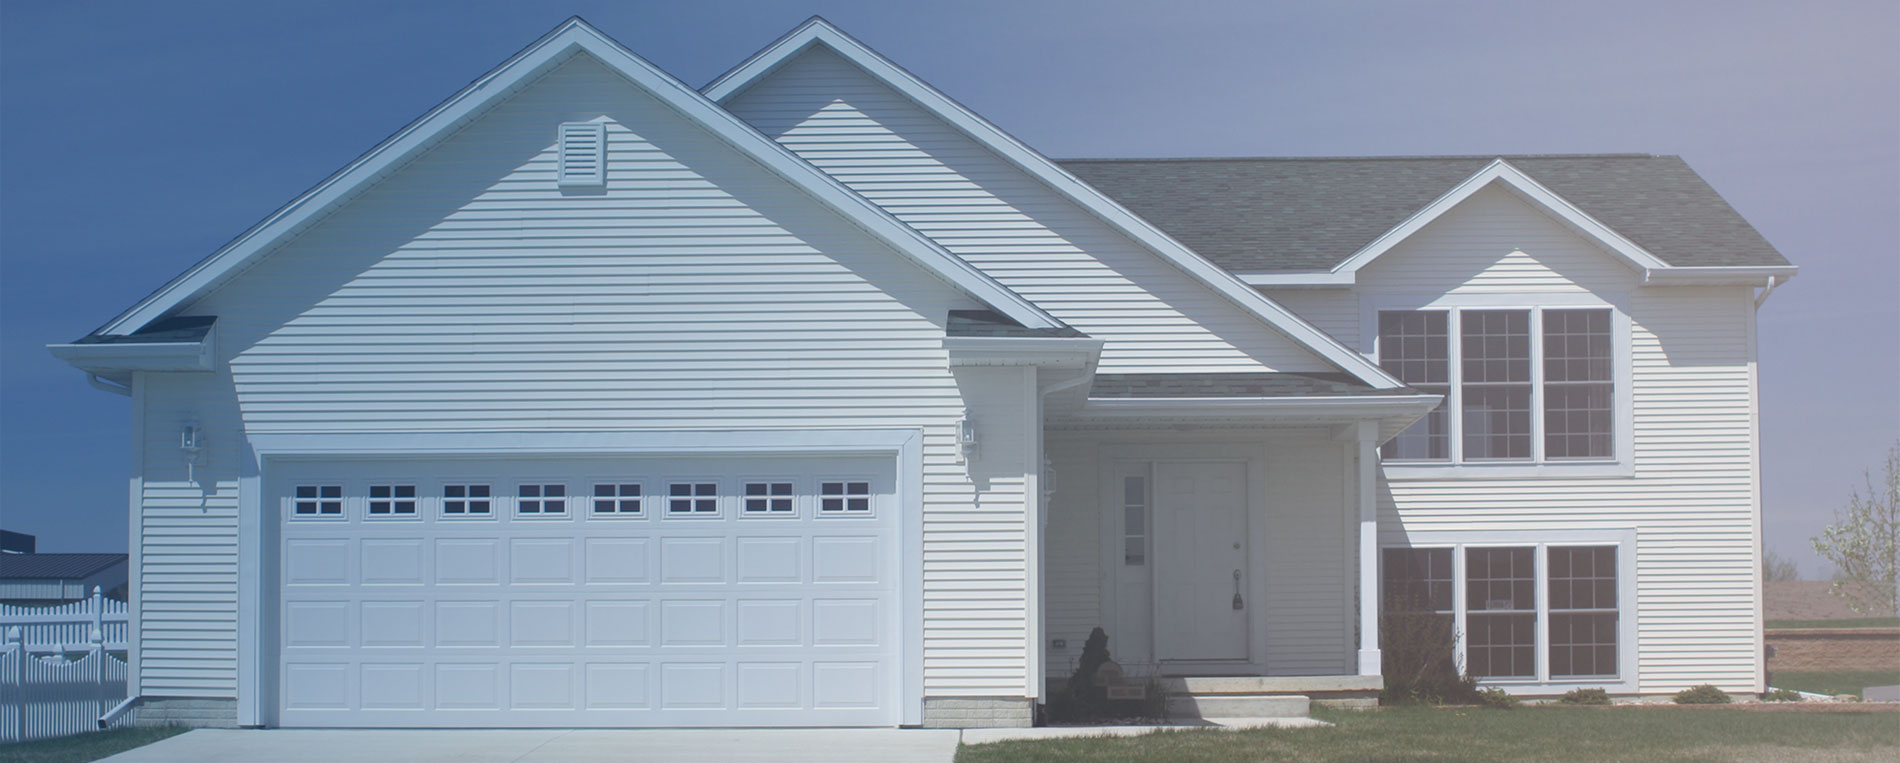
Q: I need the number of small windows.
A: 8